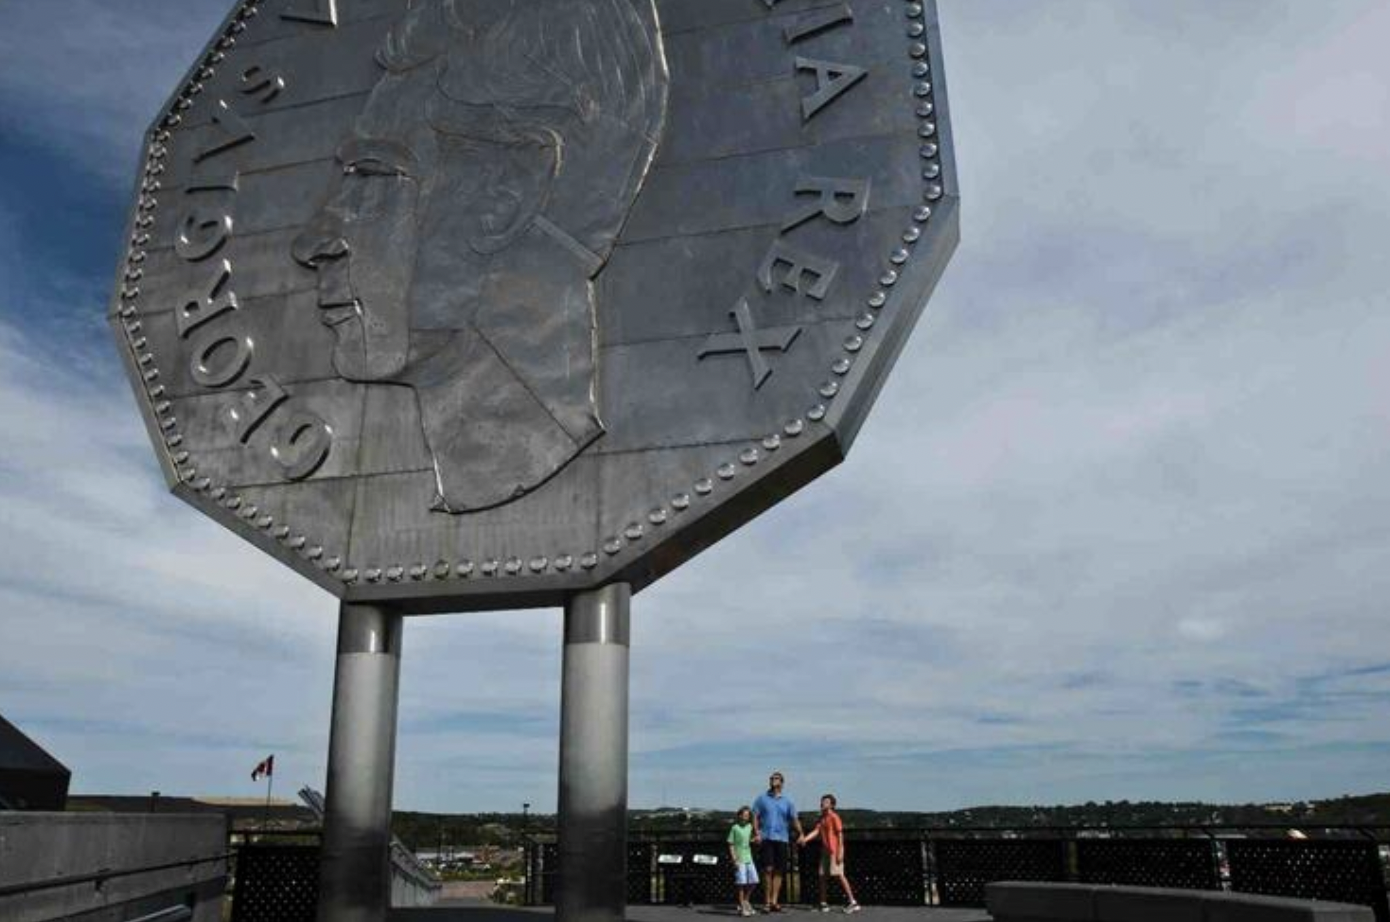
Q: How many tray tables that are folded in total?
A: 0